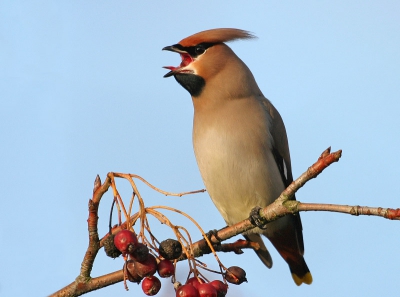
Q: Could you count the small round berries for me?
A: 13